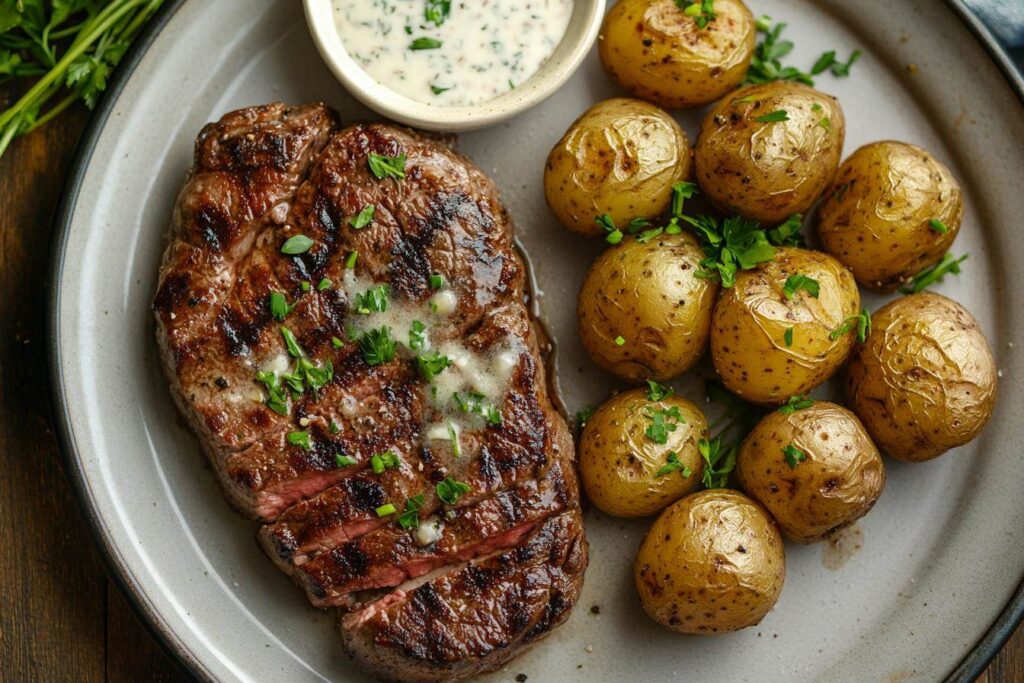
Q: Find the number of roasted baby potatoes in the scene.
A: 10